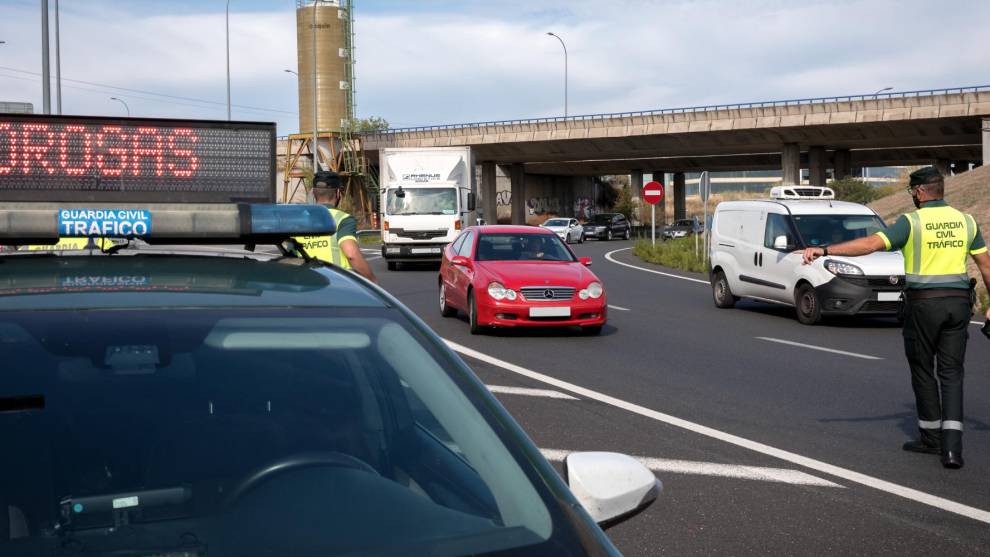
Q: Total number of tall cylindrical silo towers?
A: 1